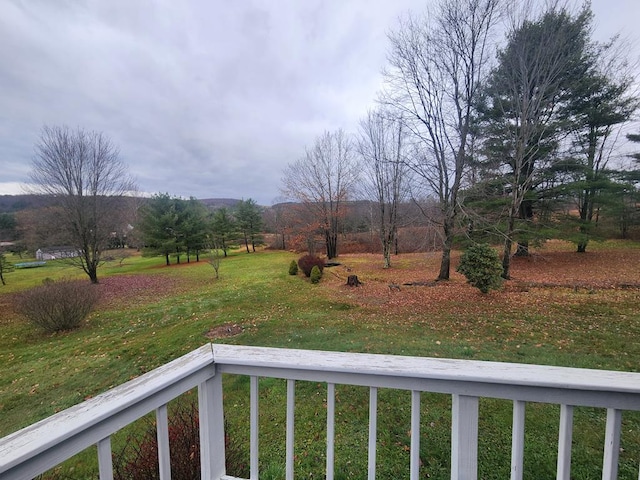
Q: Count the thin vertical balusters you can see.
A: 10